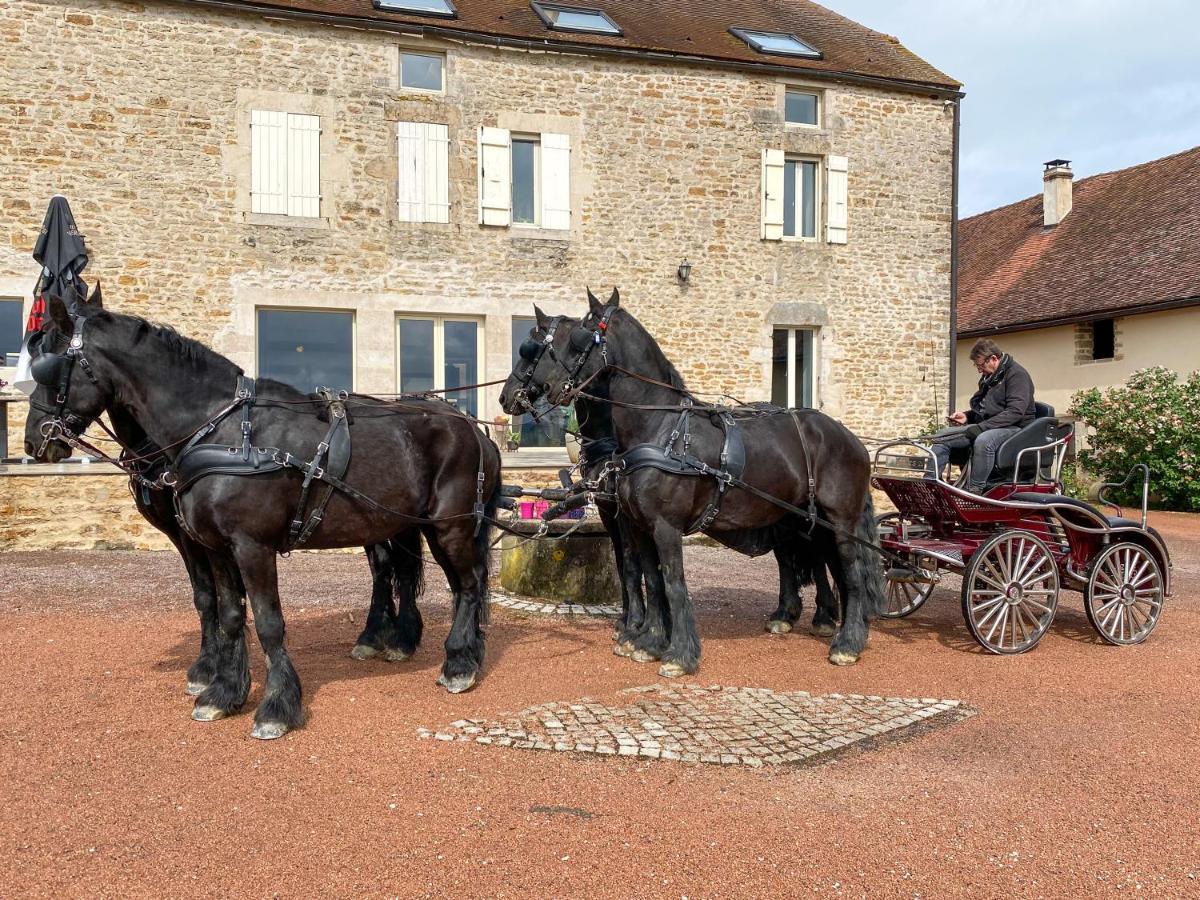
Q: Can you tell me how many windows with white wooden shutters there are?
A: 4